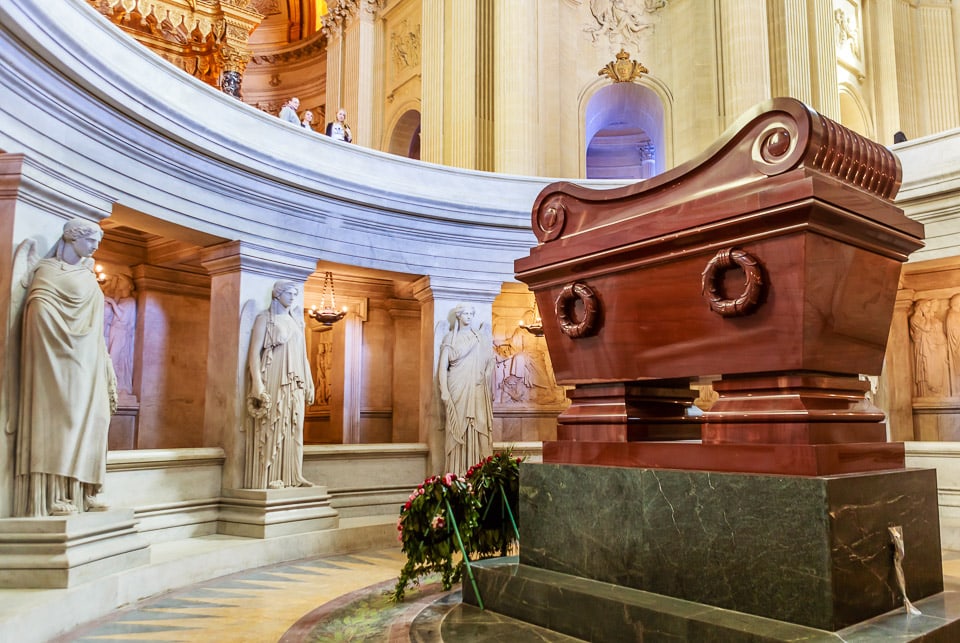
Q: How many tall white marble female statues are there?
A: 3